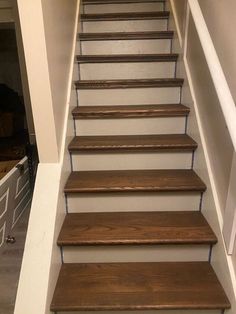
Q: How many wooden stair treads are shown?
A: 10